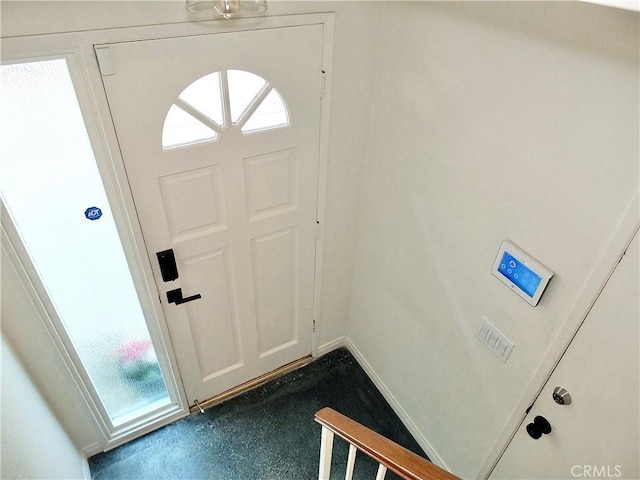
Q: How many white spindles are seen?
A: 3